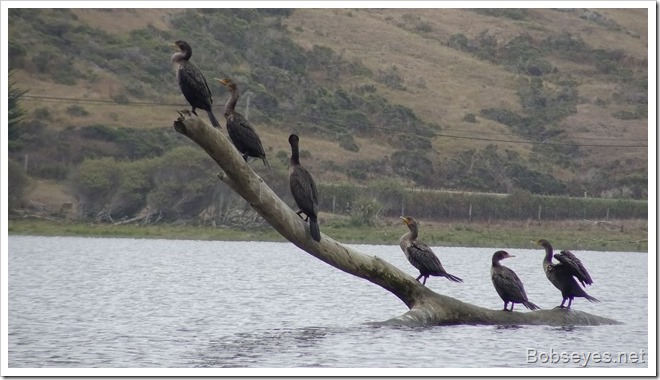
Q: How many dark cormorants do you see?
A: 6